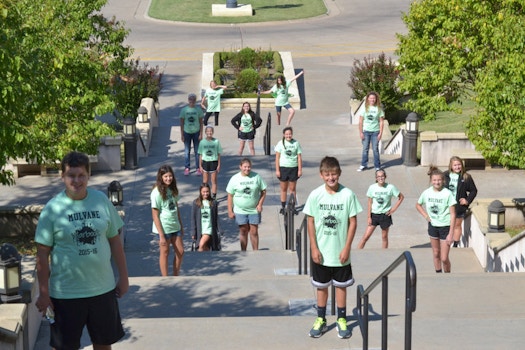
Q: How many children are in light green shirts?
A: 15